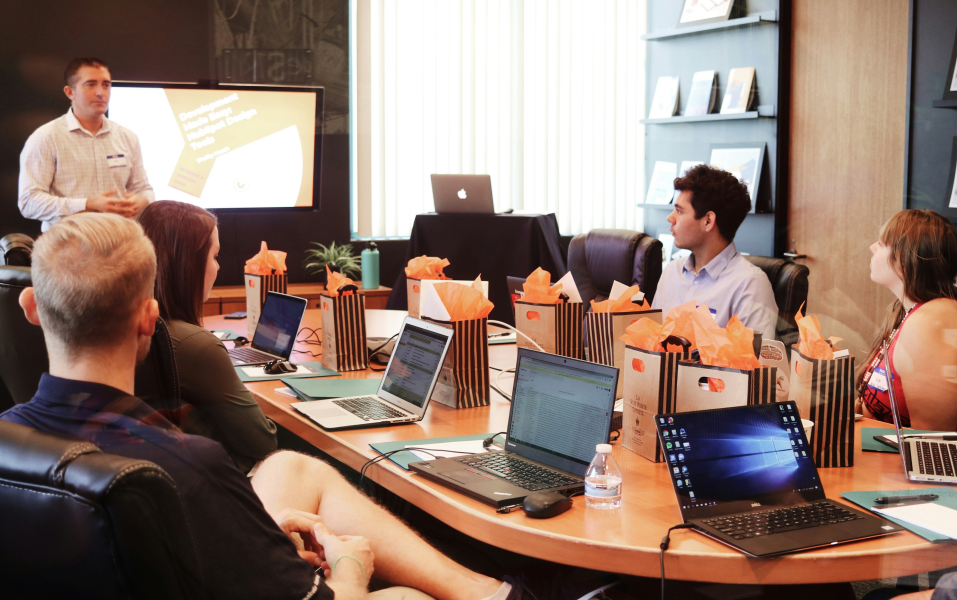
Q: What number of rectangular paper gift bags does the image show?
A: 9